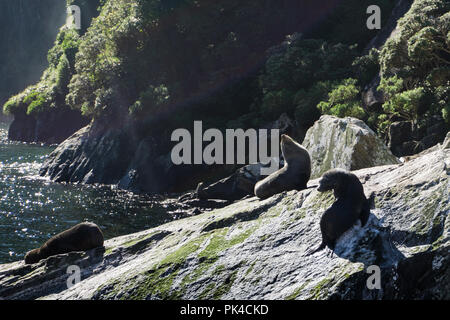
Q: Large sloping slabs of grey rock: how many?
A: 1